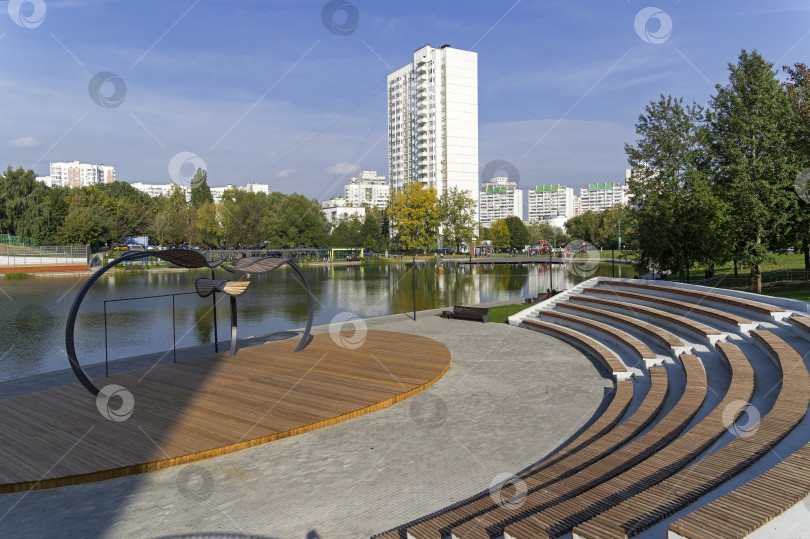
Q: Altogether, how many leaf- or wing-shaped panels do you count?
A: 3